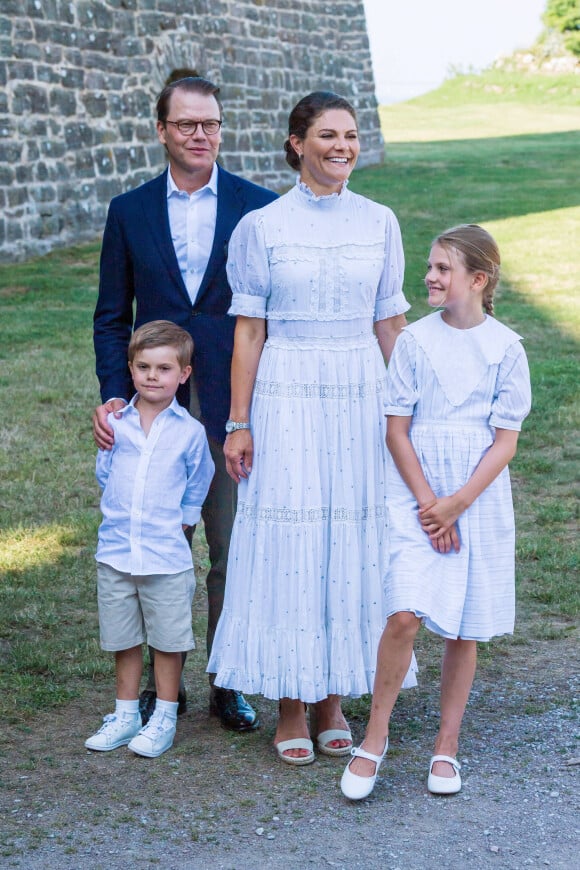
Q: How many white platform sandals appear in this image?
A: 2